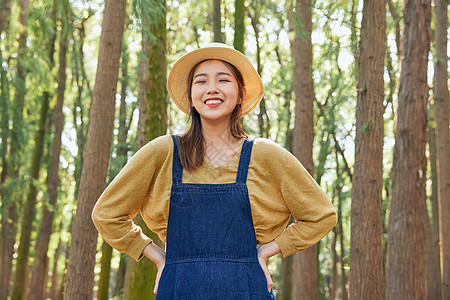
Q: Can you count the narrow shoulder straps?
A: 2